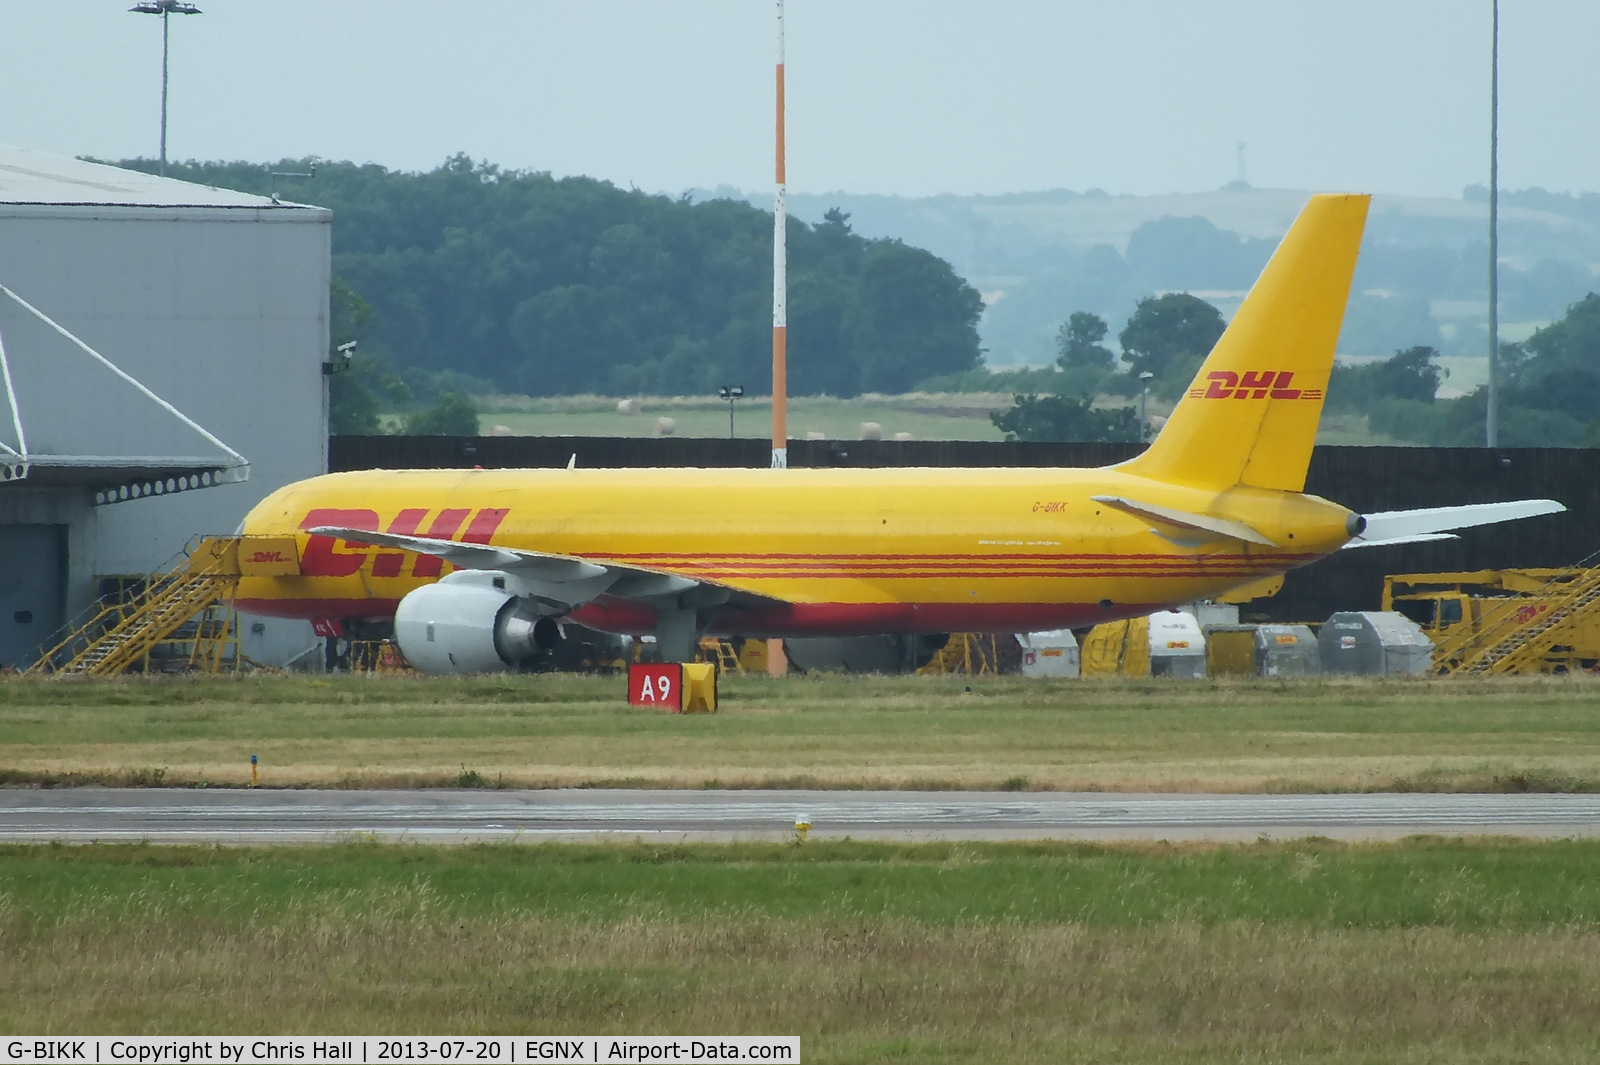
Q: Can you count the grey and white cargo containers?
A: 4